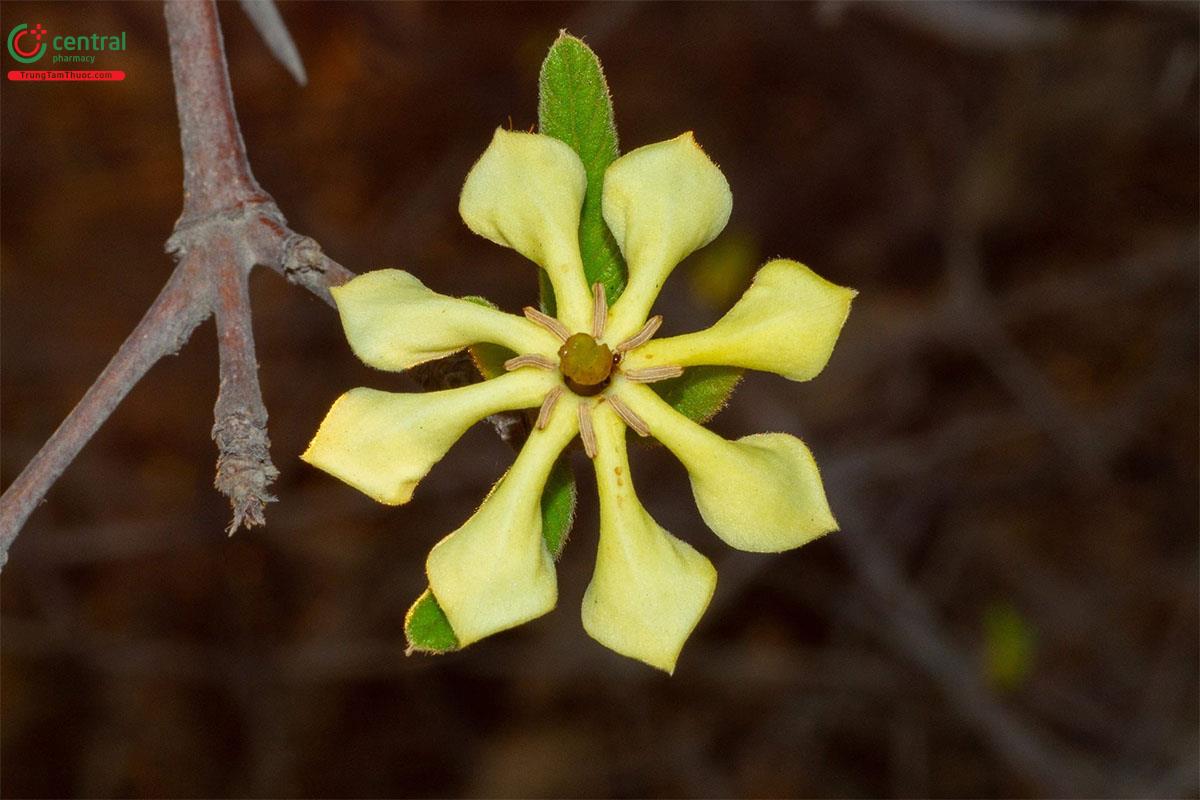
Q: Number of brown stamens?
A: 8